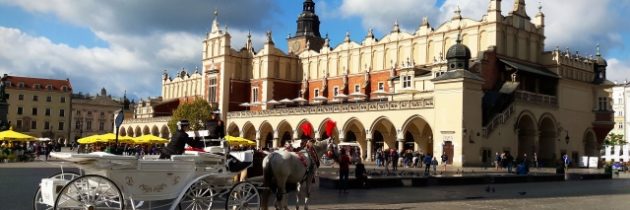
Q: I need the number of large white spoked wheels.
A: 4